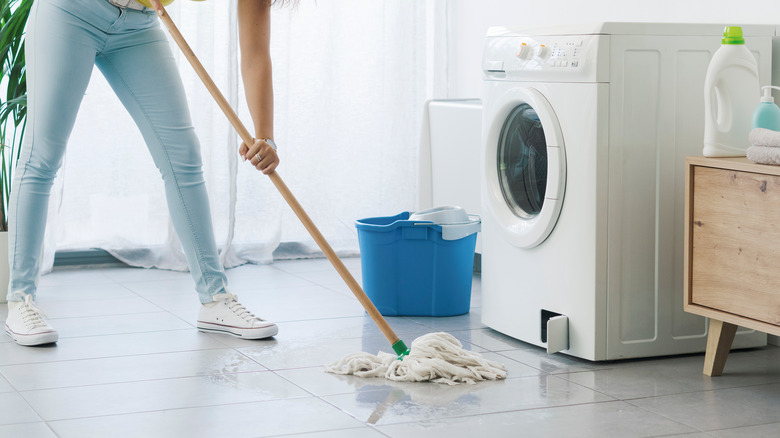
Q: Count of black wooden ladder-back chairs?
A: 0